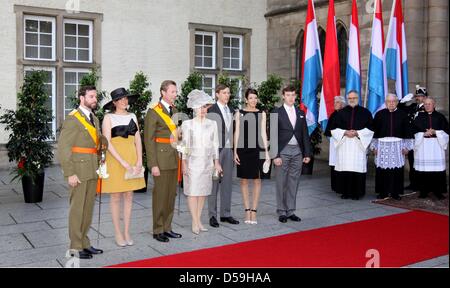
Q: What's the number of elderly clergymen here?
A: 4